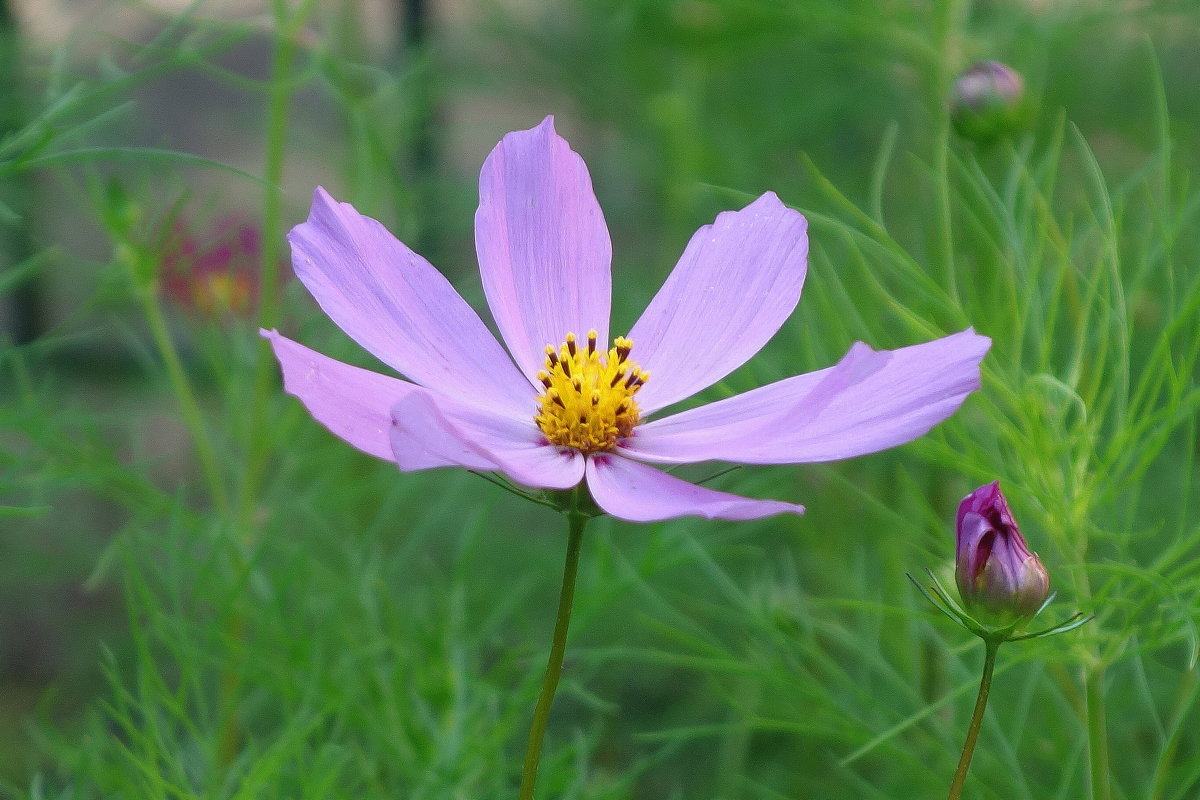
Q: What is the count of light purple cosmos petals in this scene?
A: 8